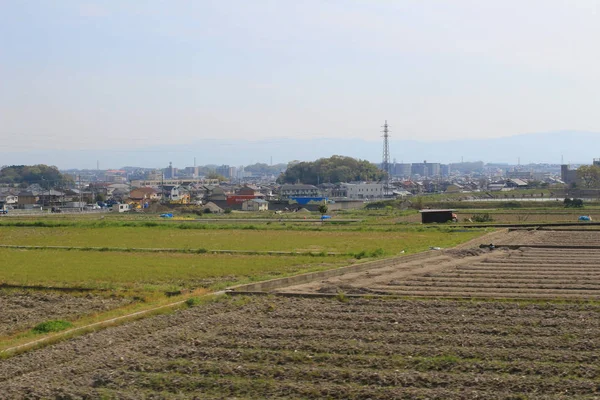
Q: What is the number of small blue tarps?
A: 3